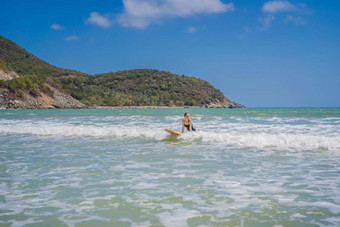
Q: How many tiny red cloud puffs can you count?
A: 0